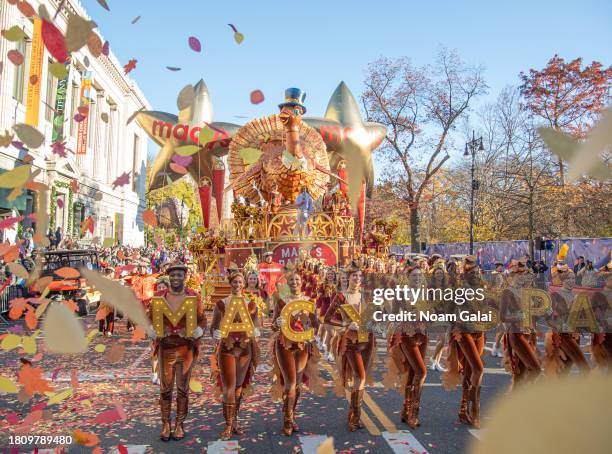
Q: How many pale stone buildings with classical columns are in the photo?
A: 1